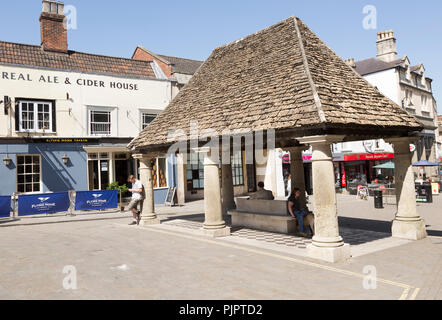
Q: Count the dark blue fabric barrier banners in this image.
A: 3